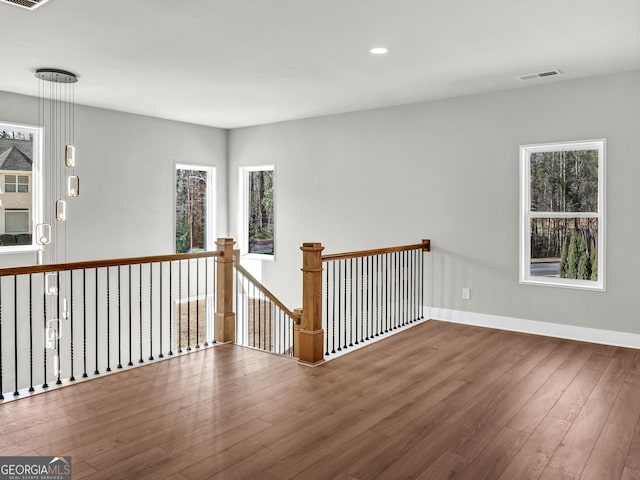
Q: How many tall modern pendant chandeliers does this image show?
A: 1